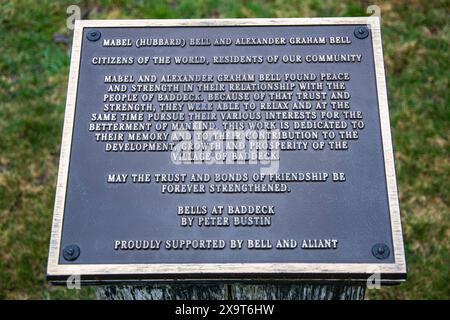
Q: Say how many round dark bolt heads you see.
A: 4